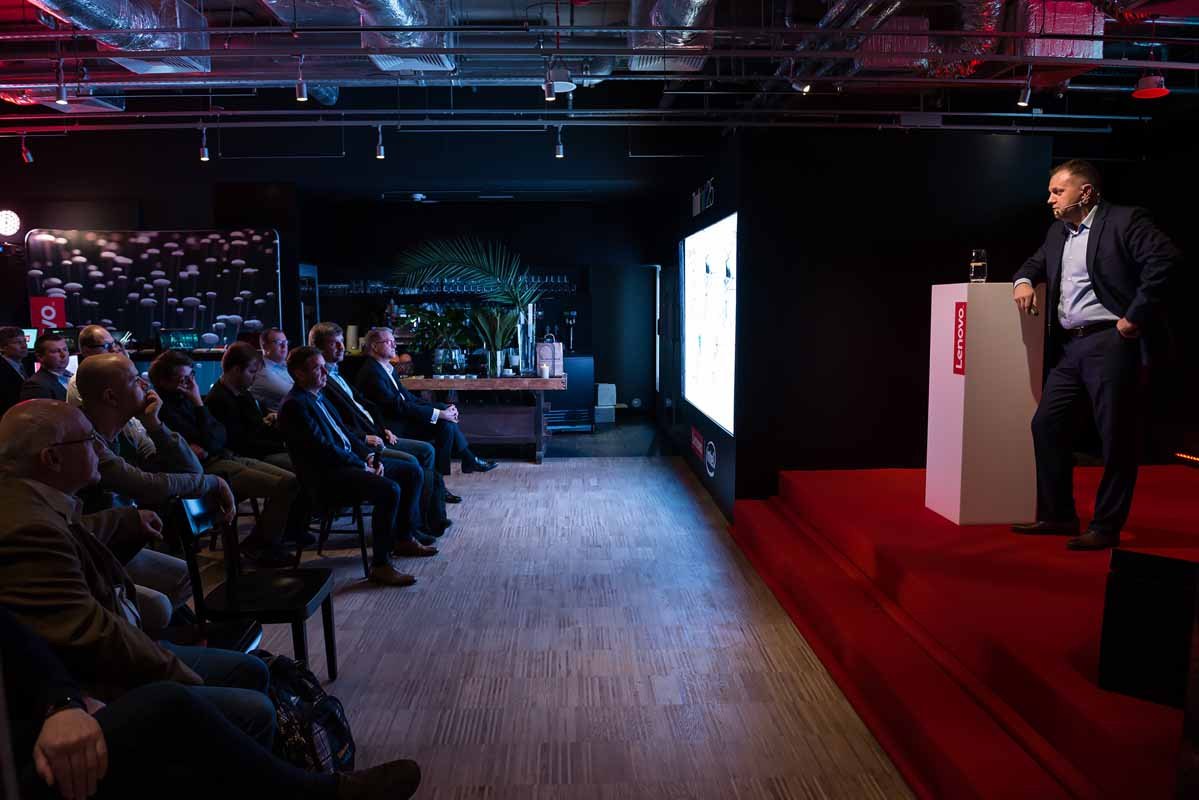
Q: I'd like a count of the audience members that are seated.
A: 12